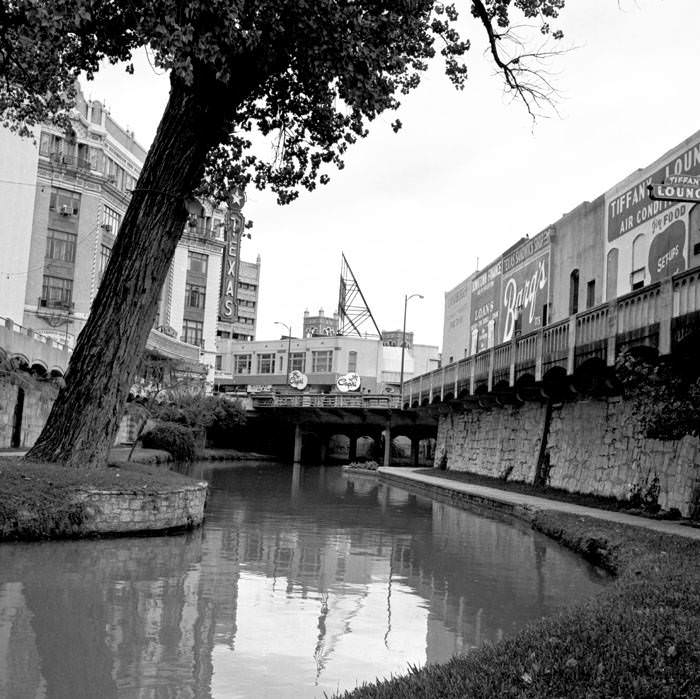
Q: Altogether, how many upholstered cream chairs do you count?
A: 0